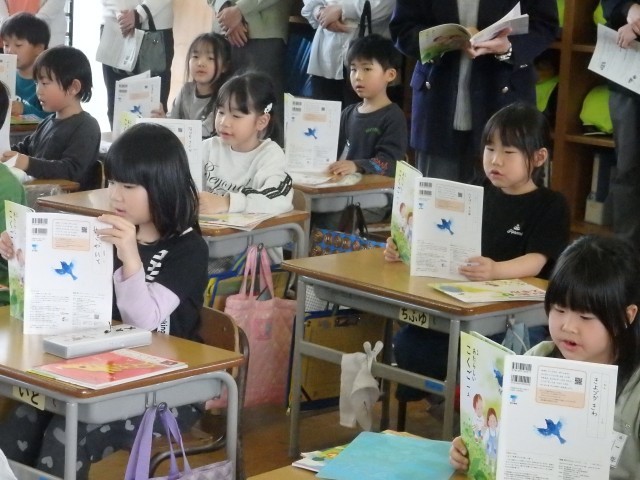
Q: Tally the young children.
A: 8